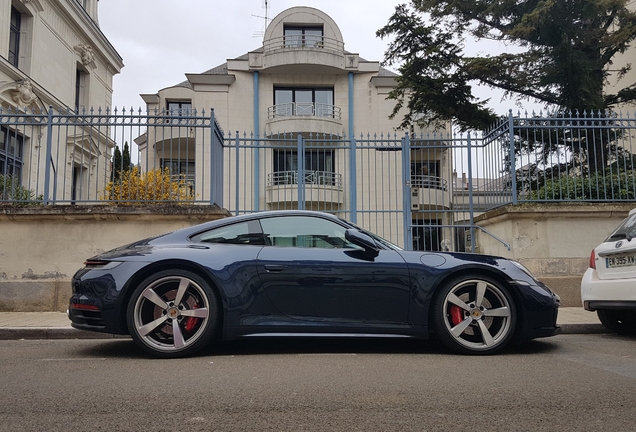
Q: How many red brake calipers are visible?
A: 2